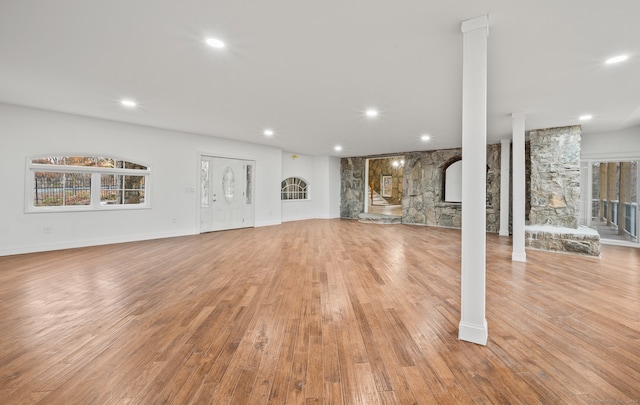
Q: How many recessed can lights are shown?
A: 8